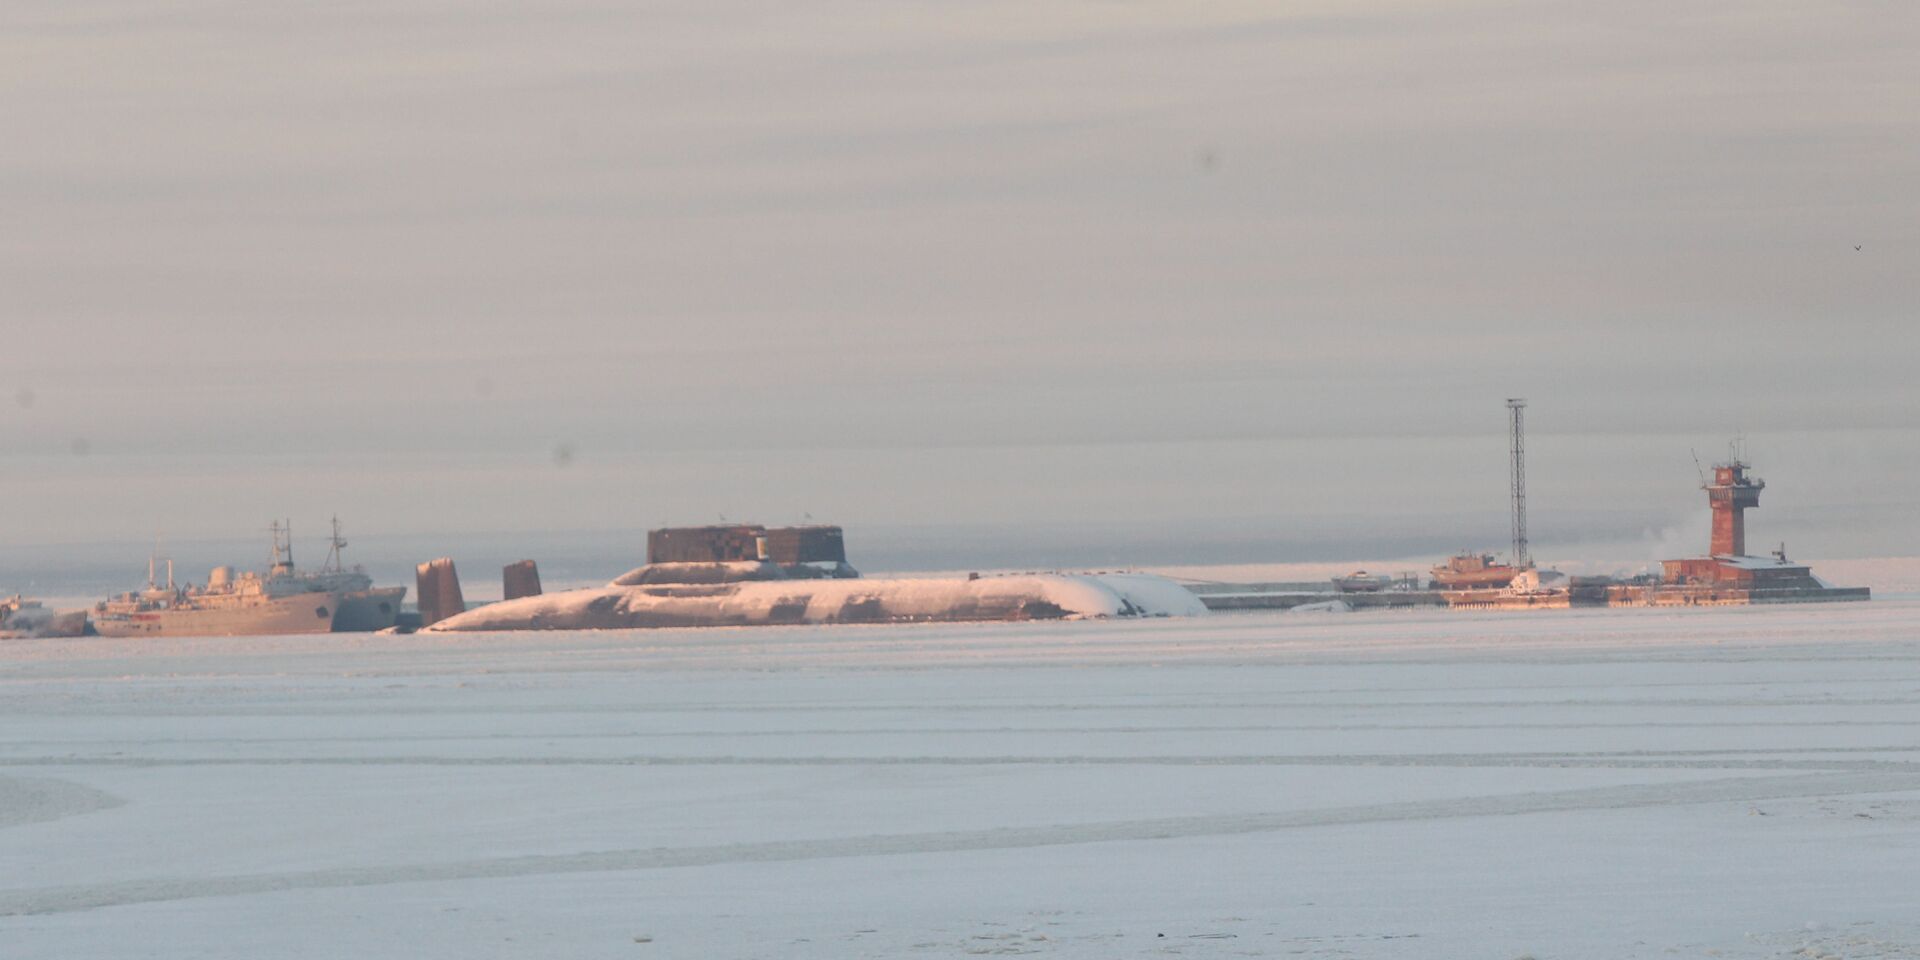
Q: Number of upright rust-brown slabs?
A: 2